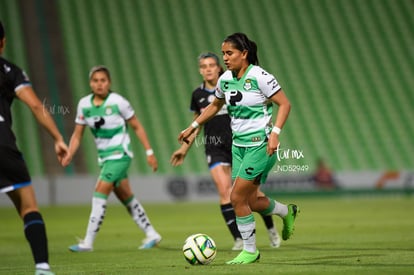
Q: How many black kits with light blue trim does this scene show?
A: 2